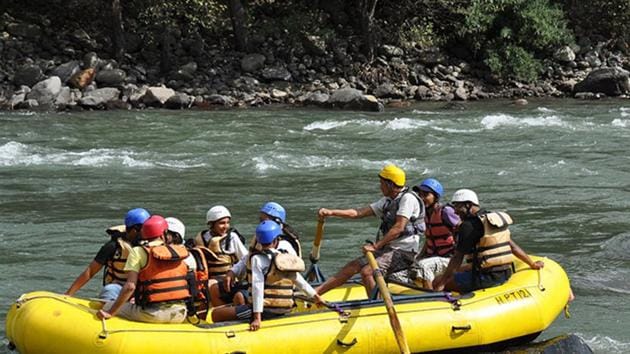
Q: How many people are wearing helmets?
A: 9